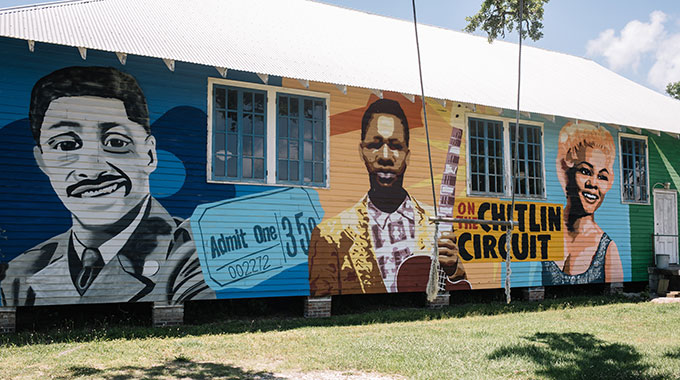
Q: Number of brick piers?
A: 6